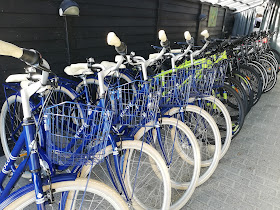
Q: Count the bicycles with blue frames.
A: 5